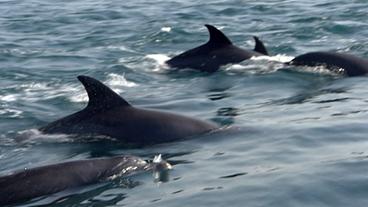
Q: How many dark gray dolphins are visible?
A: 5